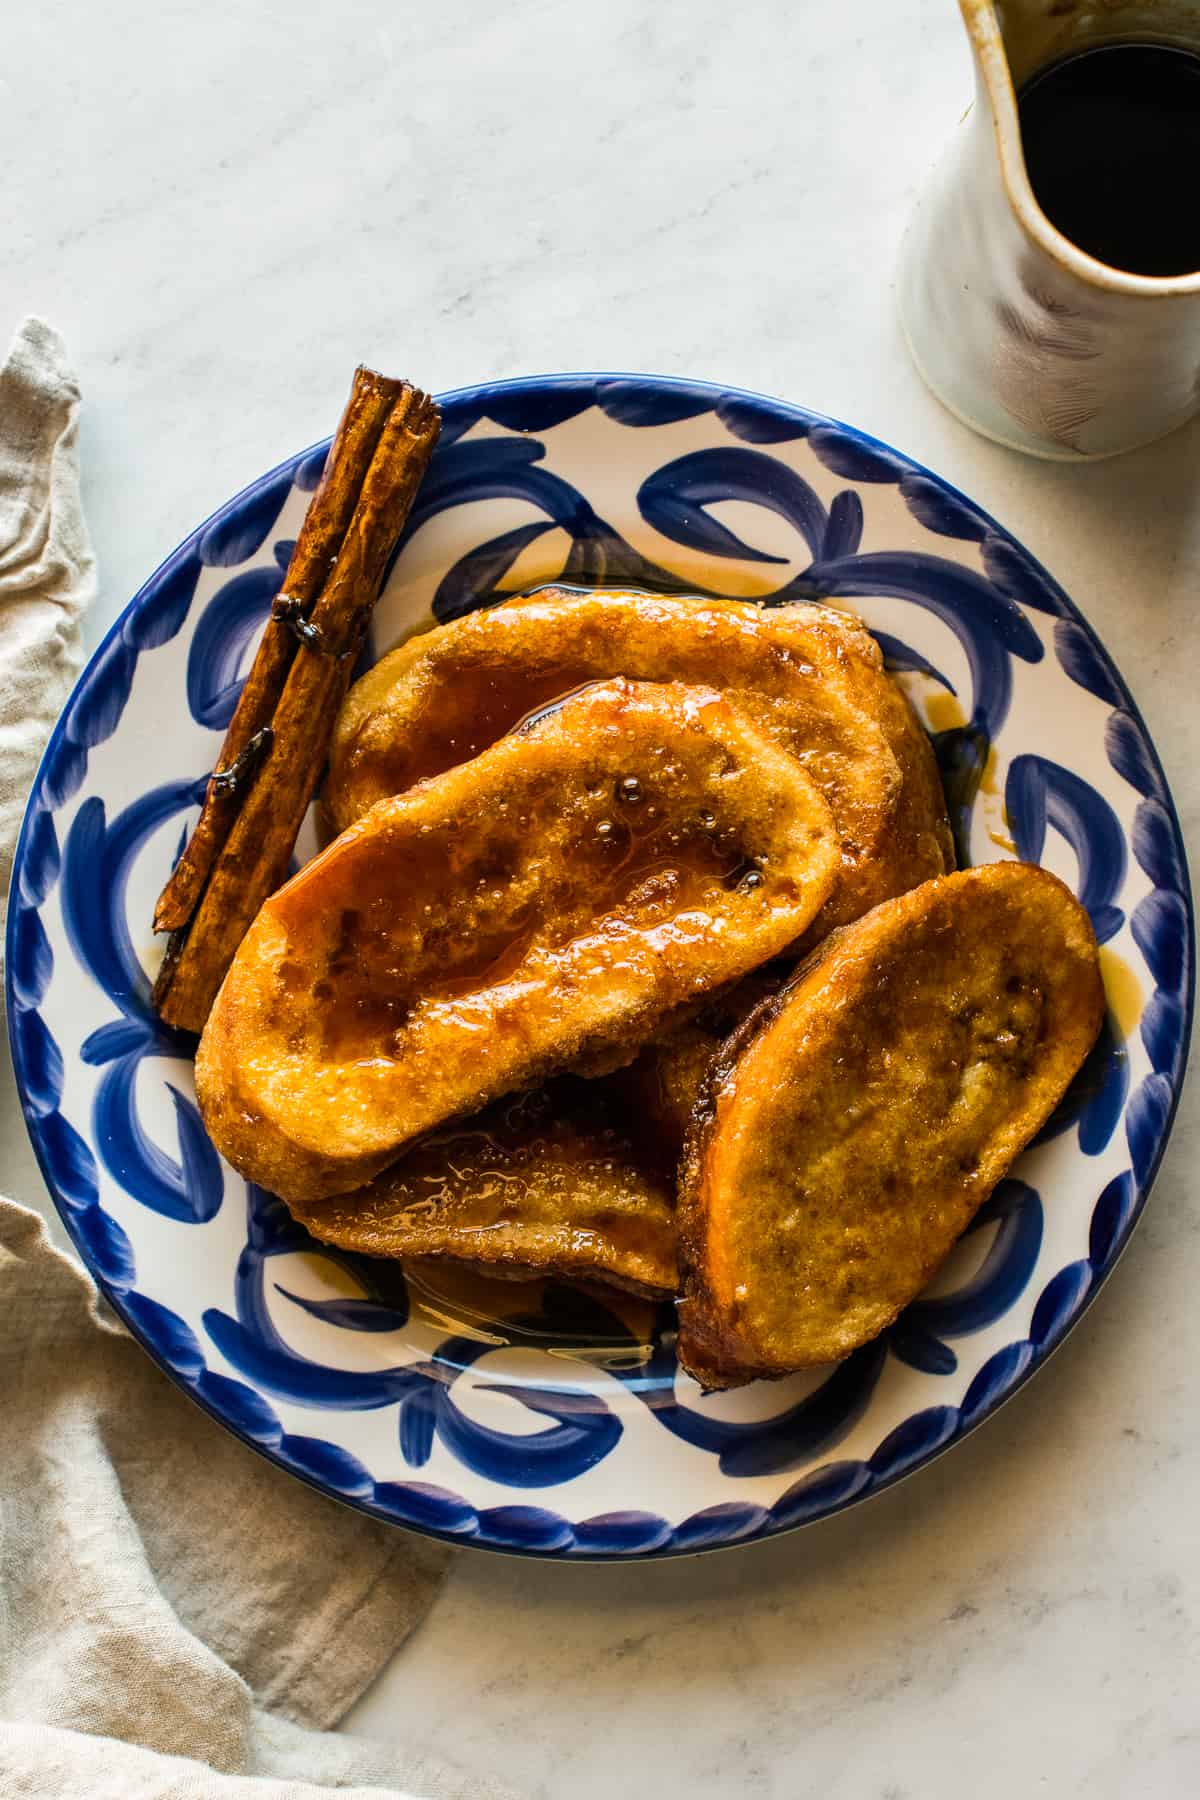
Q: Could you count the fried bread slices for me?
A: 4